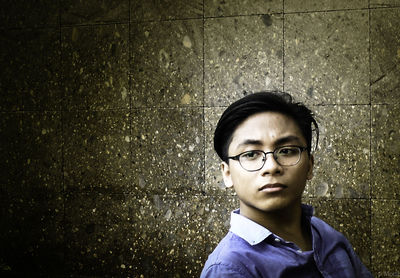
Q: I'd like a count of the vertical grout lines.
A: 5